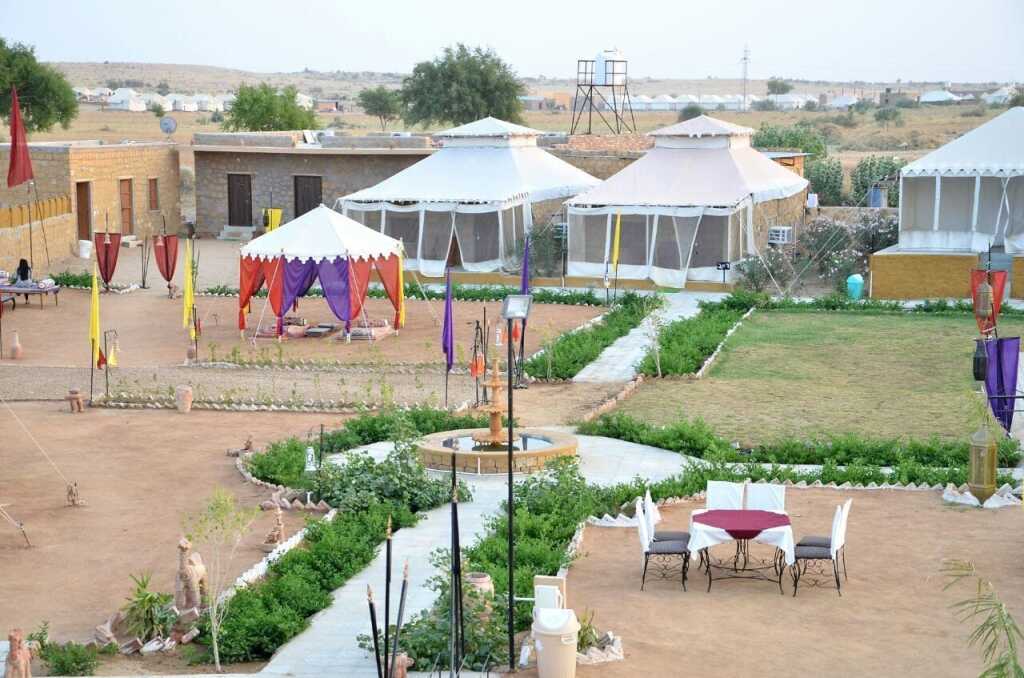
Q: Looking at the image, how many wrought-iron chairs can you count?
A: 6